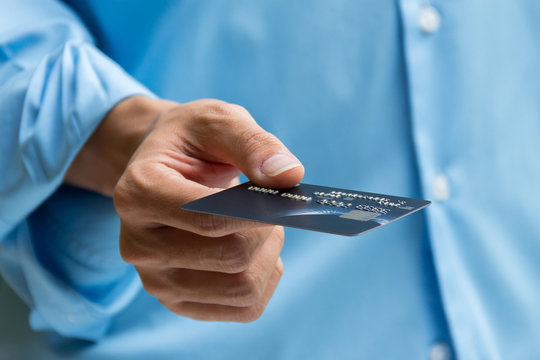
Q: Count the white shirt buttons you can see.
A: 3